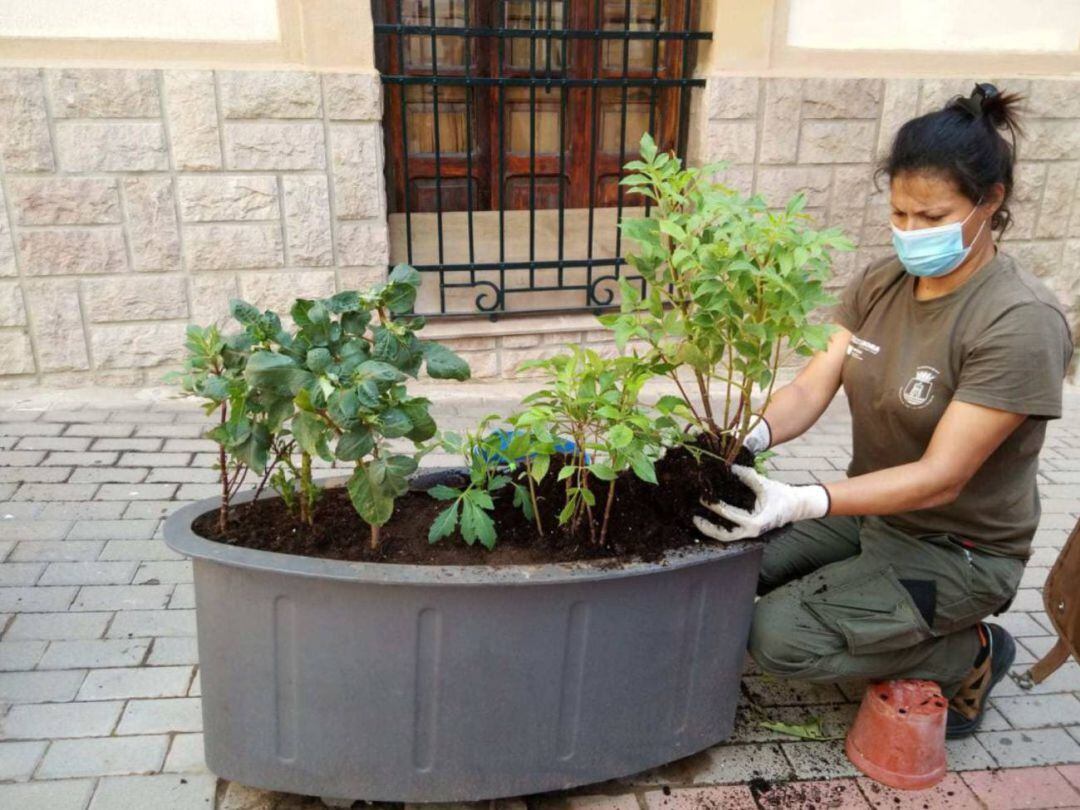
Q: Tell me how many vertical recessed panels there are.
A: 4